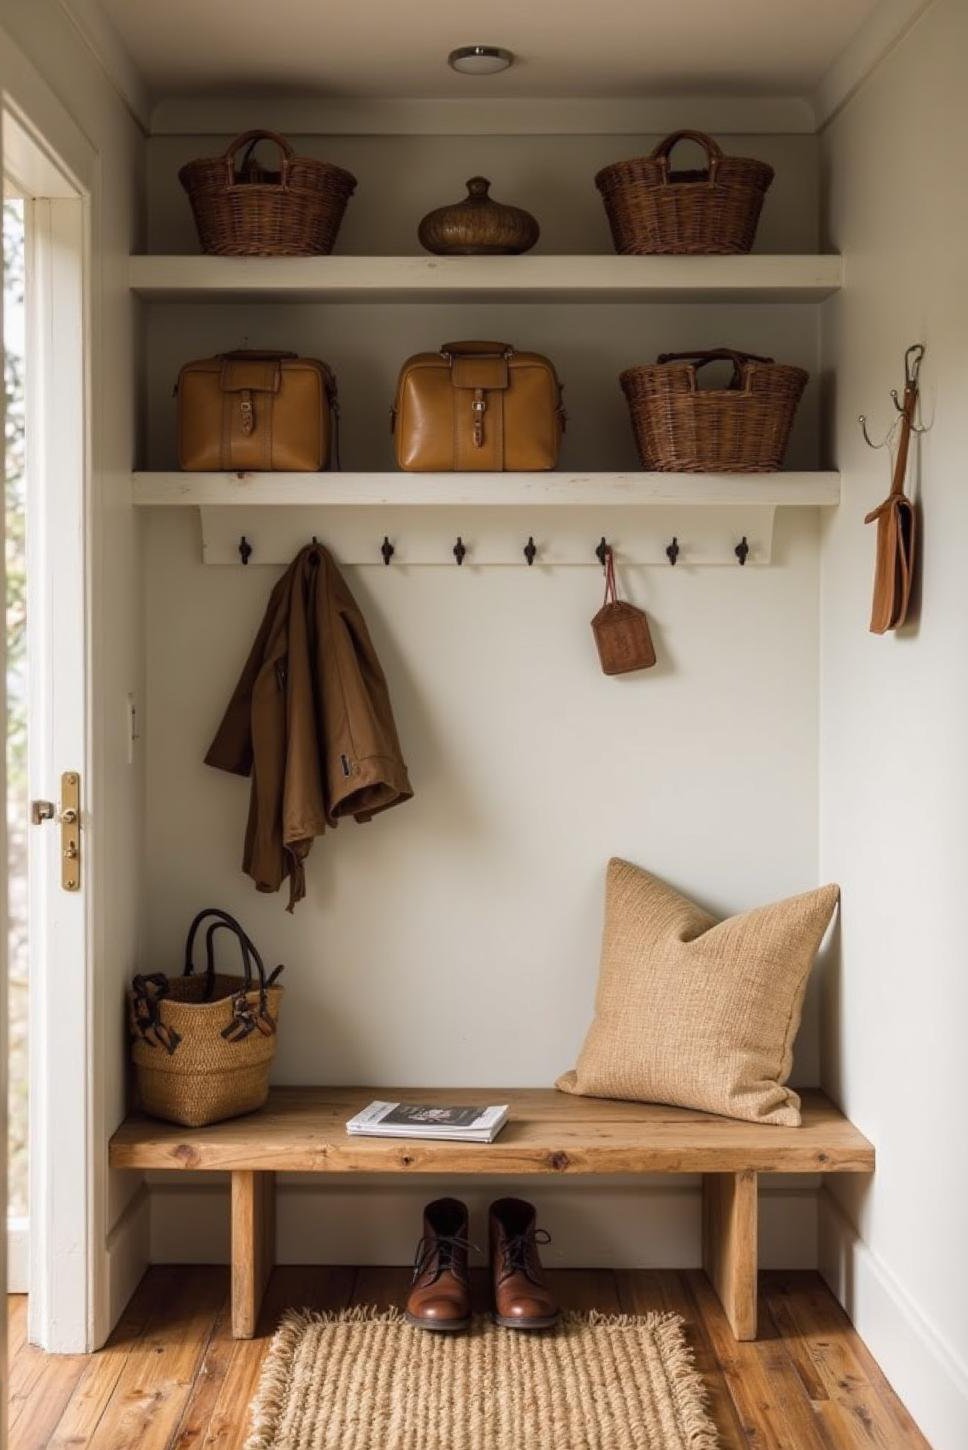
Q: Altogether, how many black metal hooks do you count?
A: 8